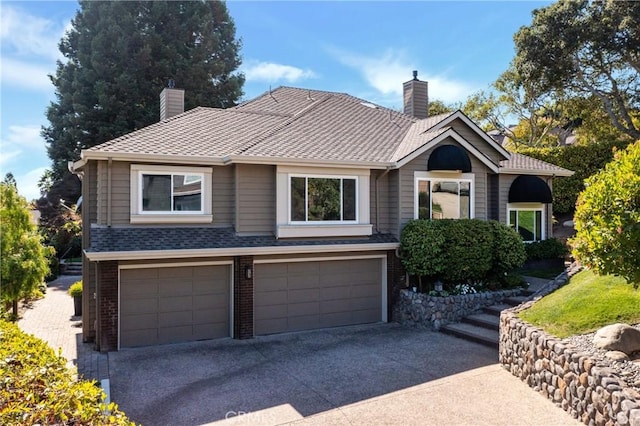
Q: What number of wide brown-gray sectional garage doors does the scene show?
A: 2